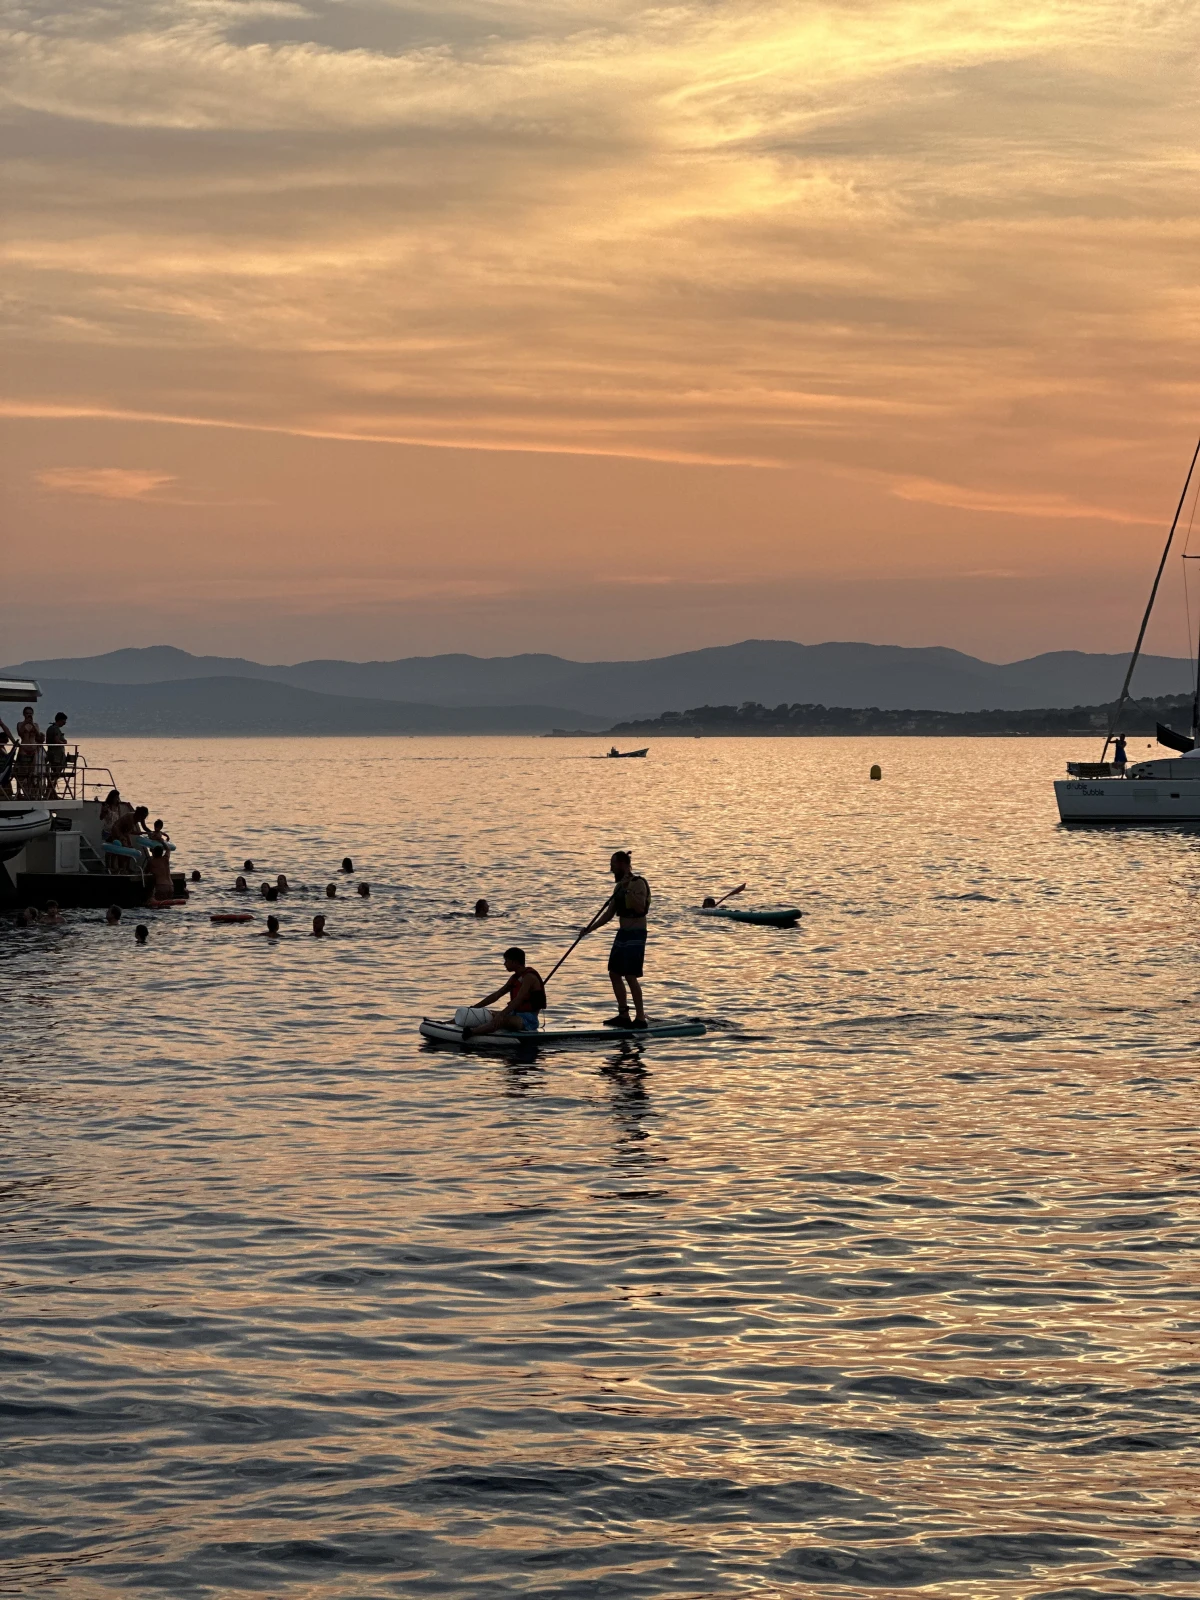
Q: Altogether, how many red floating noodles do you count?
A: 2